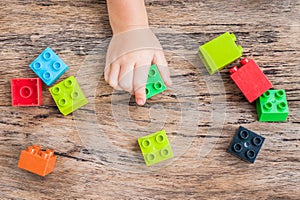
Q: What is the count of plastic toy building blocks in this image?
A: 10